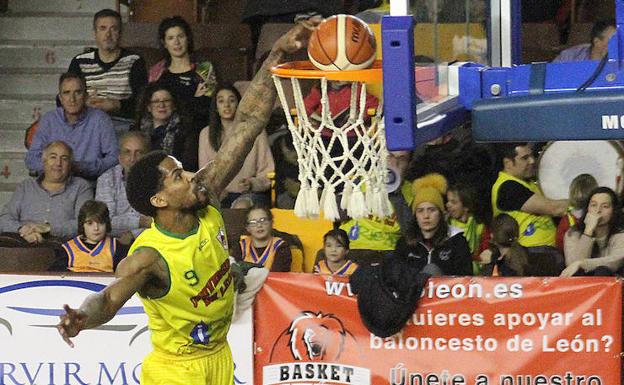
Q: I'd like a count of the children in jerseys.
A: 3